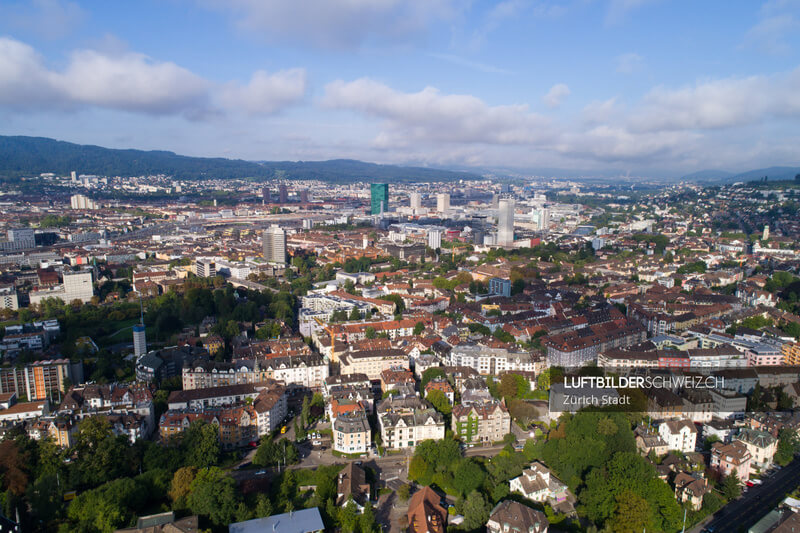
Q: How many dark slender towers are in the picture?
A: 3